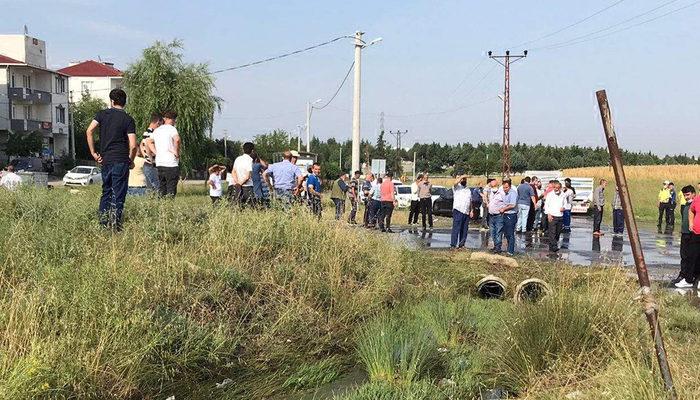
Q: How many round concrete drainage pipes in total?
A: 2